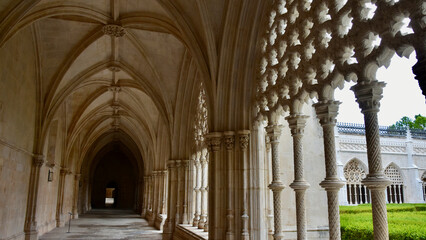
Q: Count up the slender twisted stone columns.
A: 4